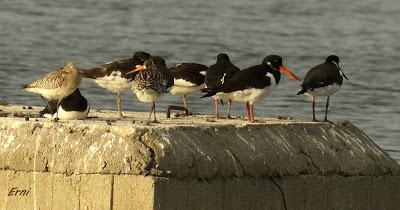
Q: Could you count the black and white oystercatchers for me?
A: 6